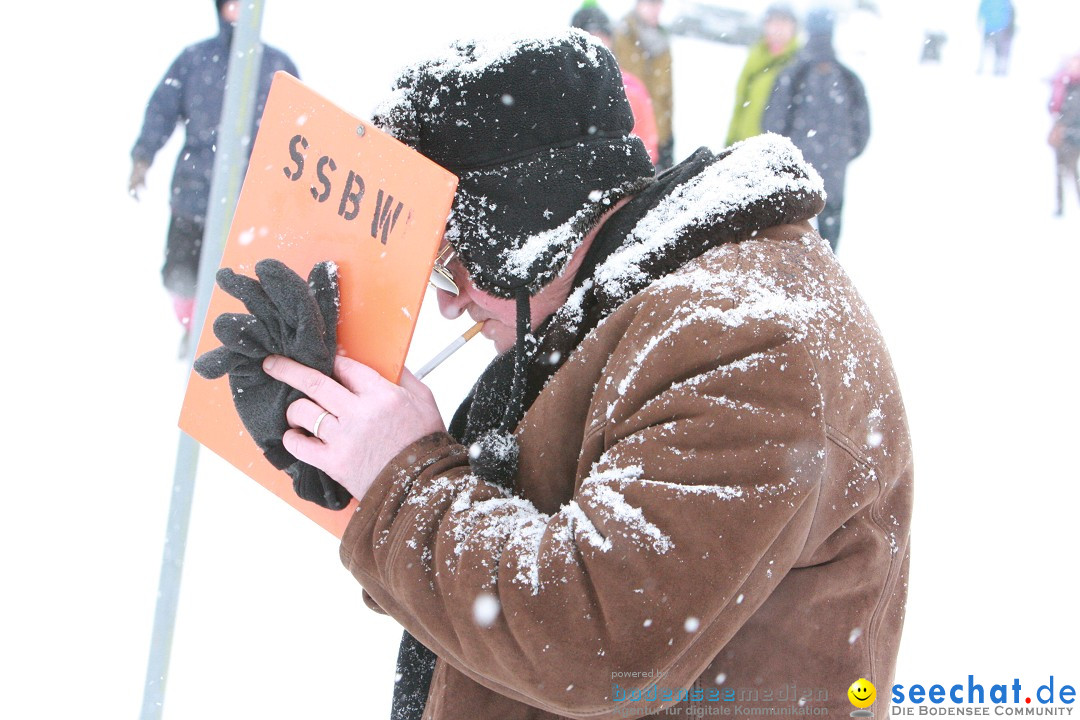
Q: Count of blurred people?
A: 7